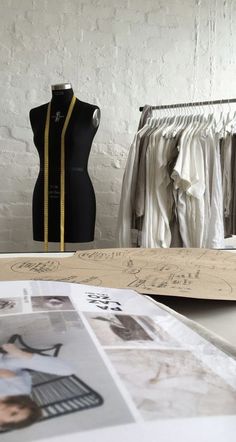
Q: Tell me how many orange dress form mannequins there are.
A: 0